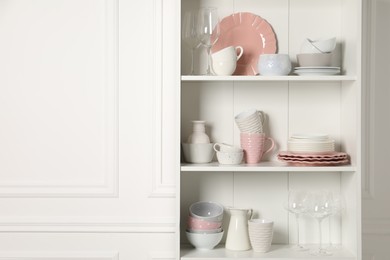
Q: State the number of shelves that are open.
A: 3